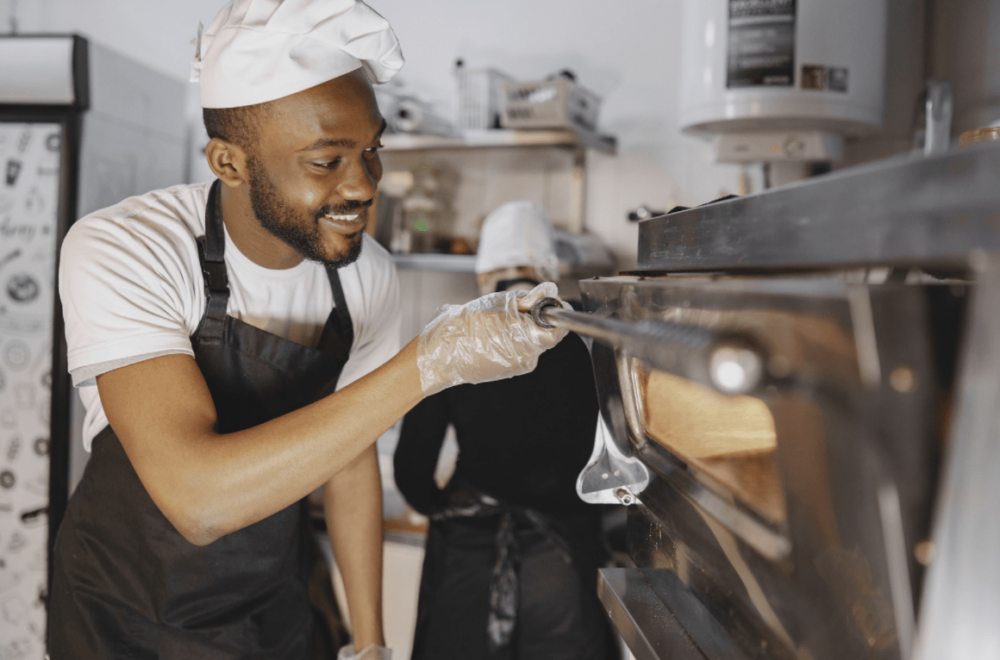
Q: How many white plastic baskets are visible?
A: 2